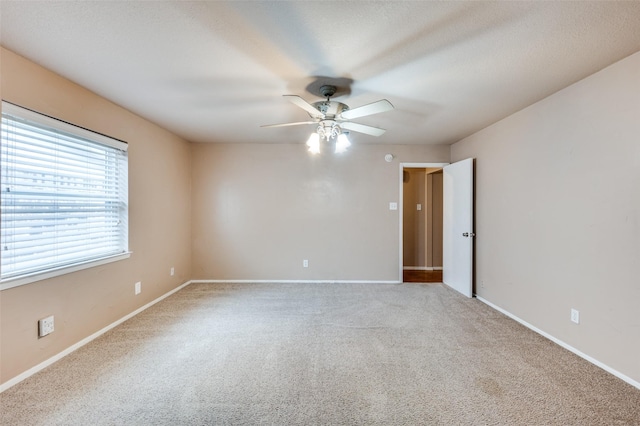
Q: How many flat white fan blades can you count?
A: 4